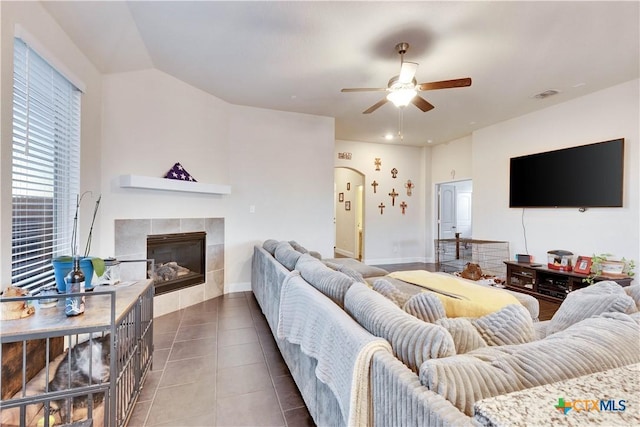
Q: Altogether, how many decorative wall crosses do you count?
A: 7